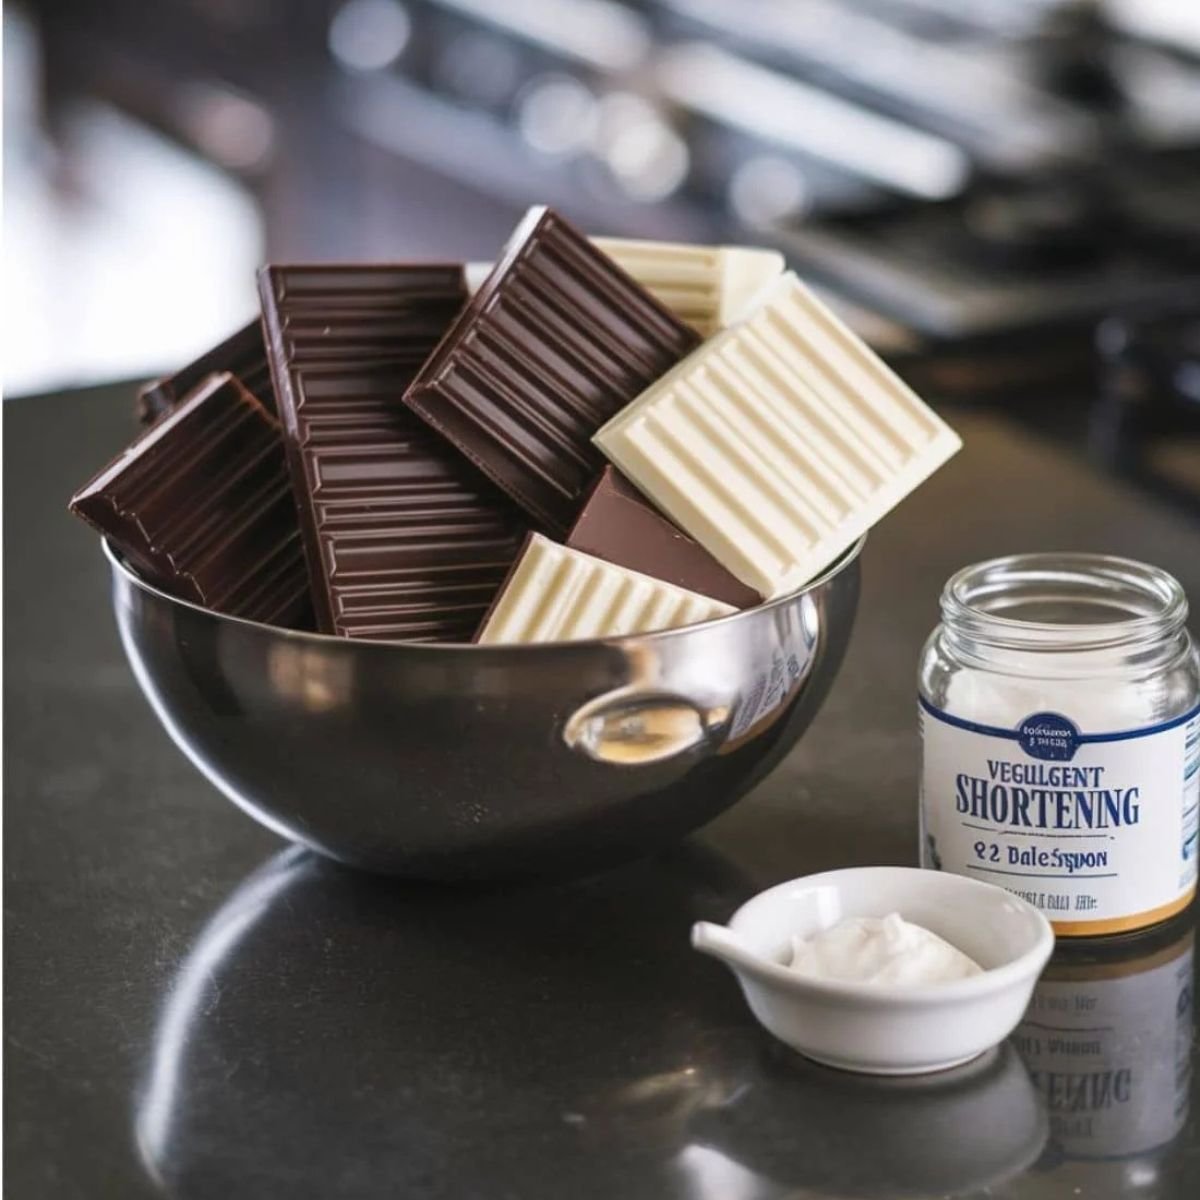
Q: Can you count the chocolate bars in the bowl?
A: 8